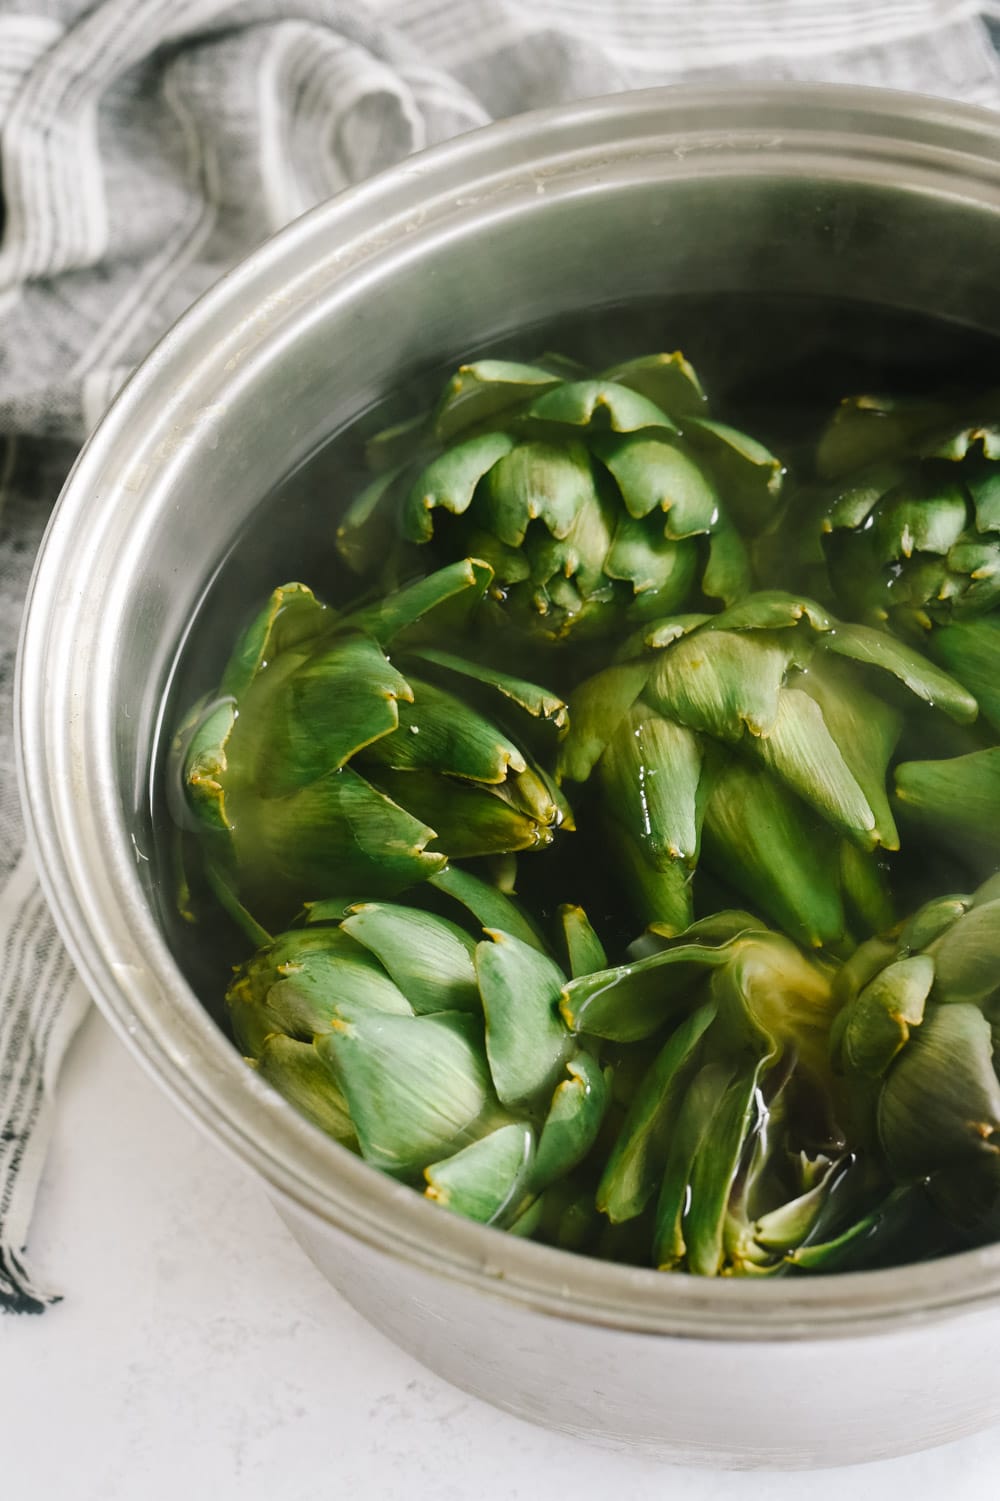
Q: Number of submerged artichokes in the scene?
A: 7